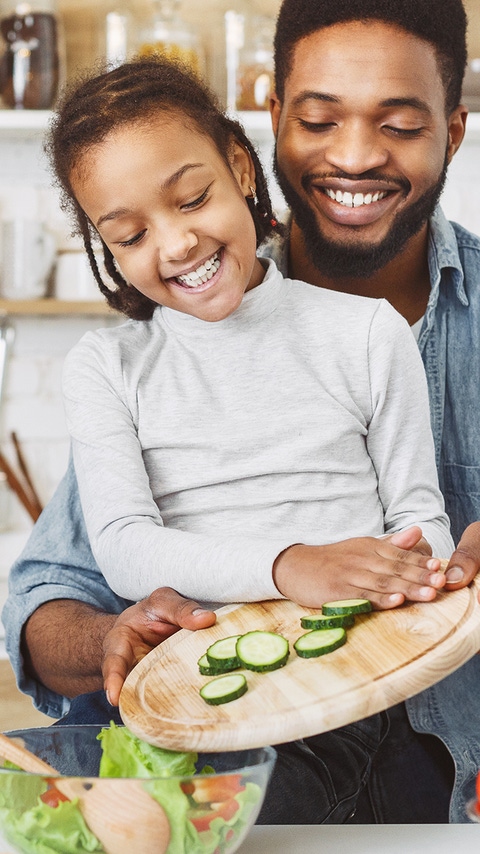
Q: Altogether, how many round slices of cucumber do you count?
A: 7